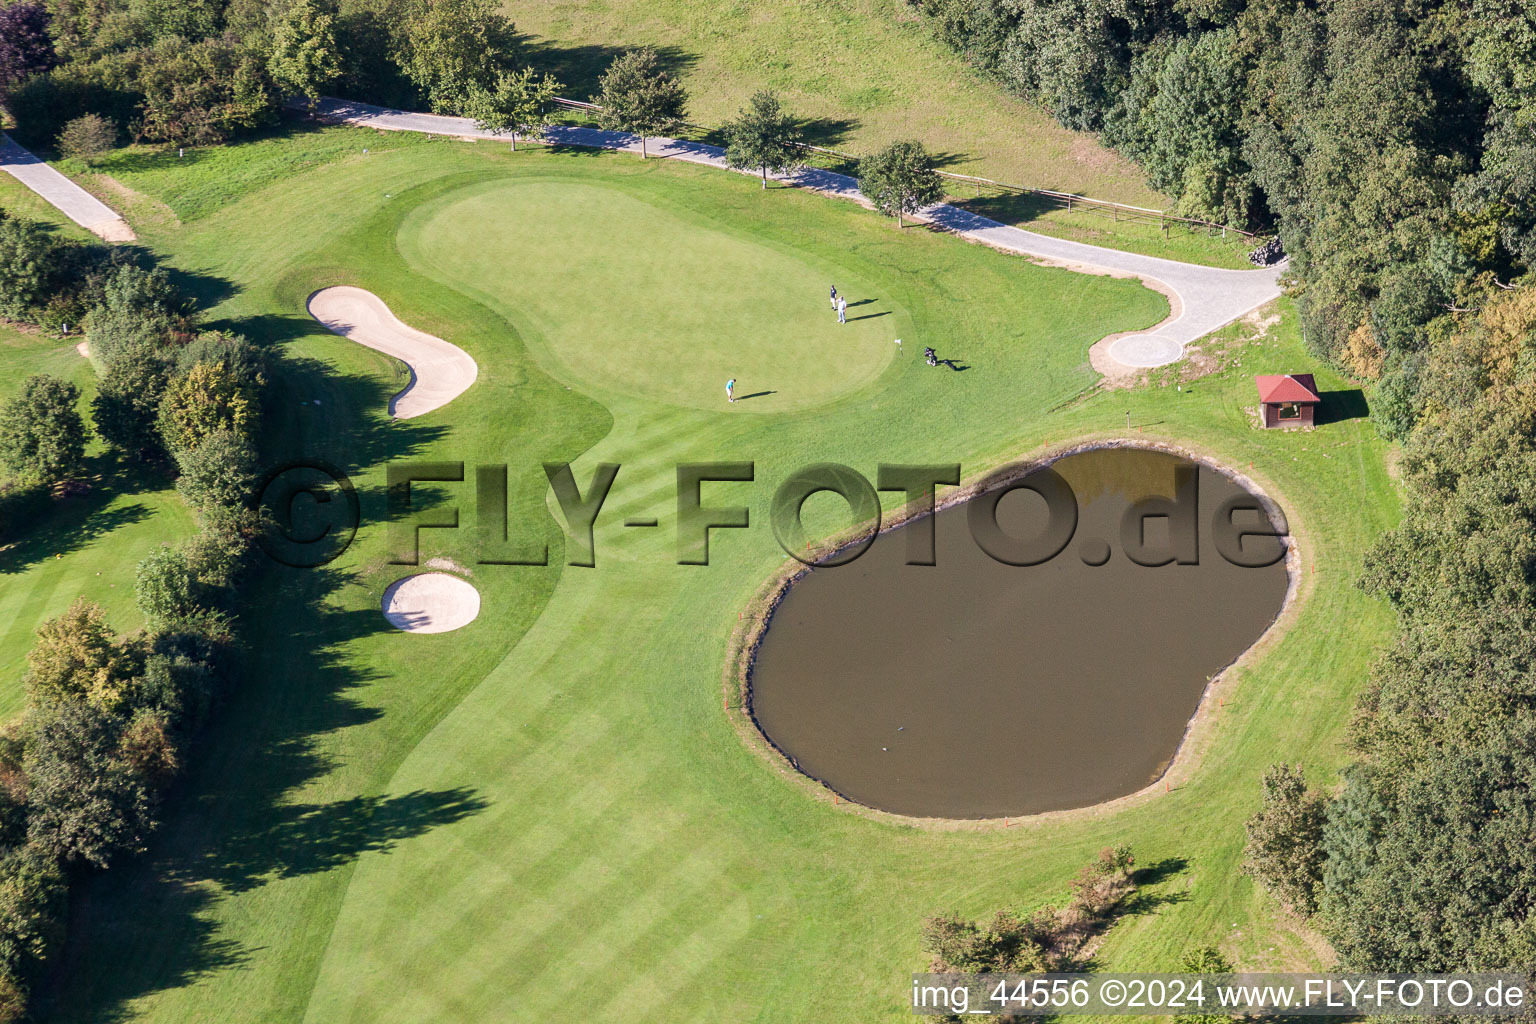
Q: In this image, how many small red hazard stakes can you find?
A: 12